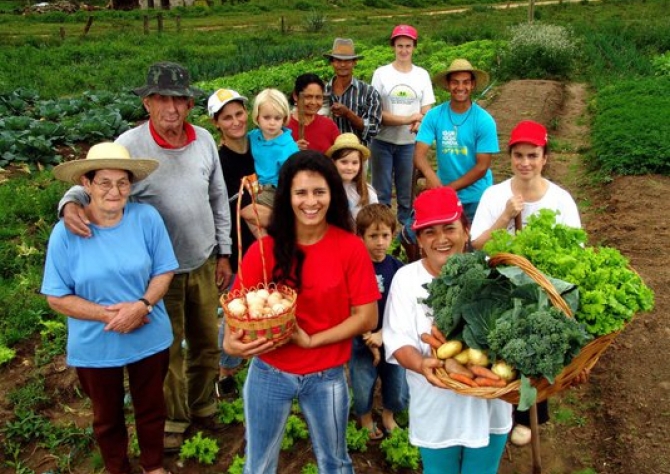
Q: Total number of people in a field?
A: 13